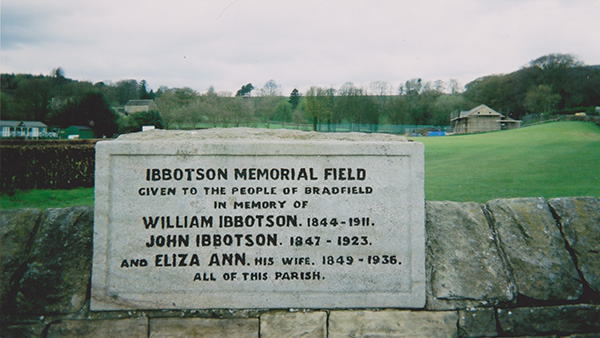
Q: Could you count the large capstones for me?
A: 5